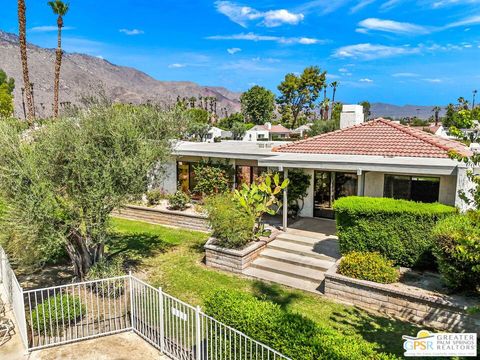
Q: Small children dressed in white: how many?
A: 0